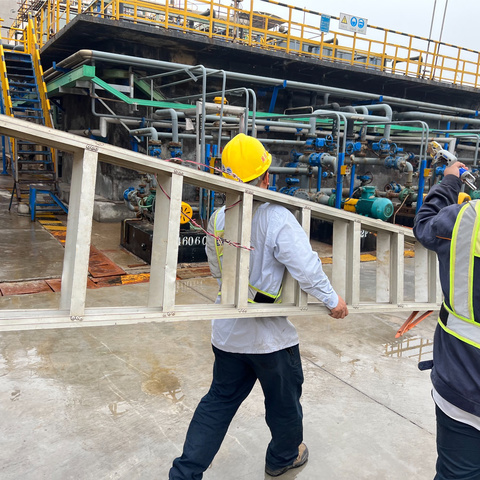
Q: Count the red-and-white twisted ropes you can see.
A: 1